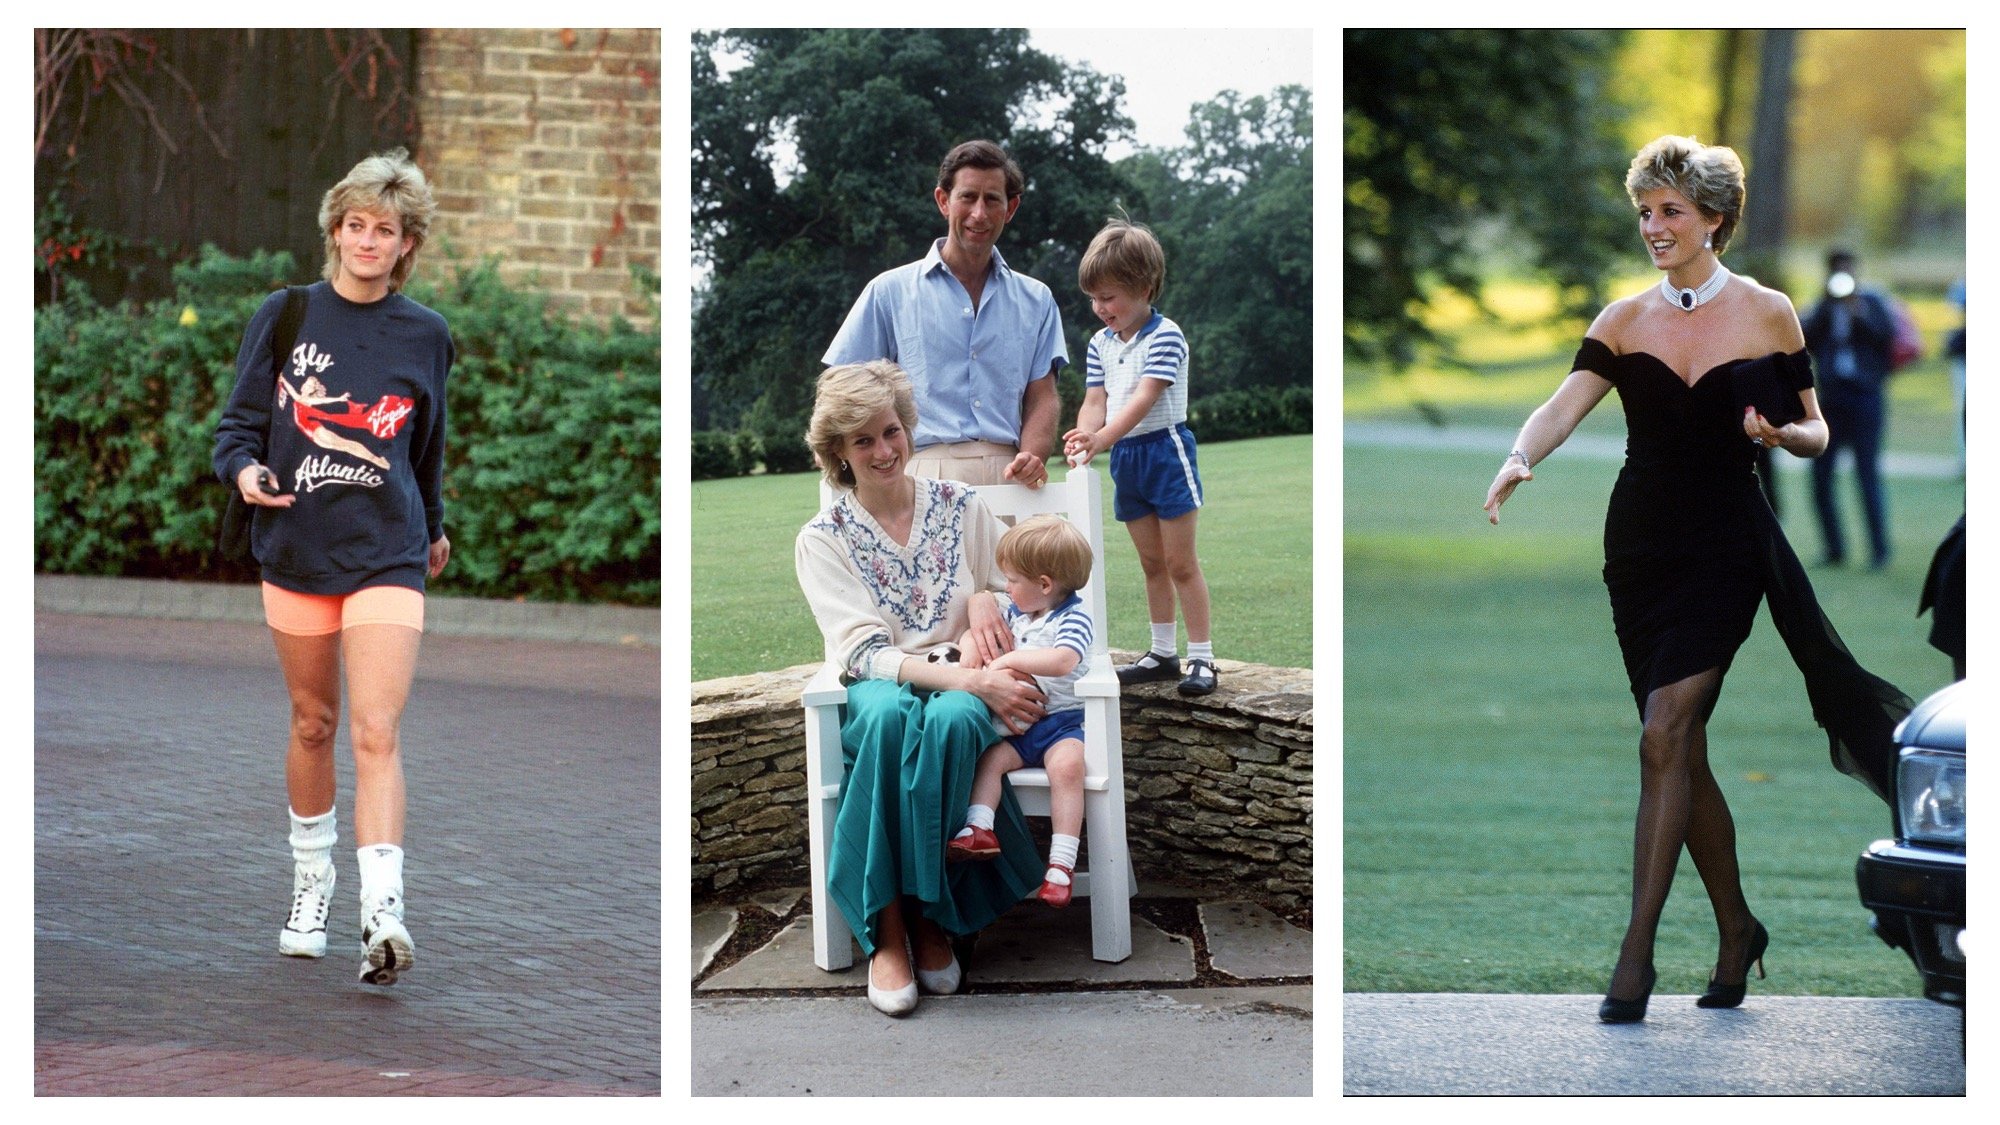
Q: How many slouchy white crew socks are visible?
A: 2